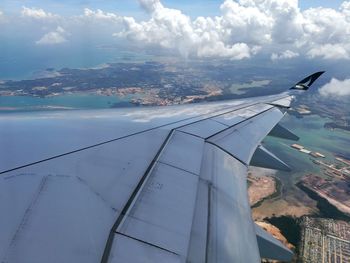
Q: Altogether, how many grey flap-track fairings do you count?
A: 3